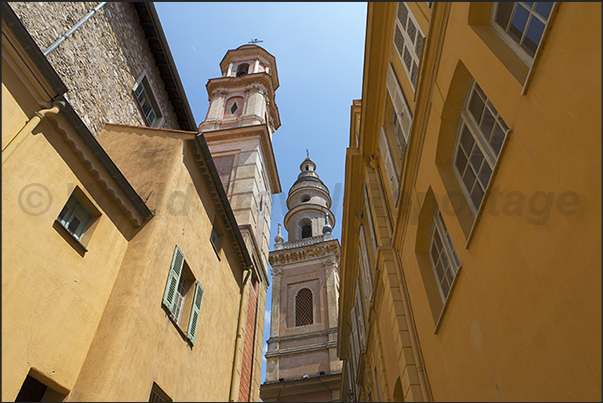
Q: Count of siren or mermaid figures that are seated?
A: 0